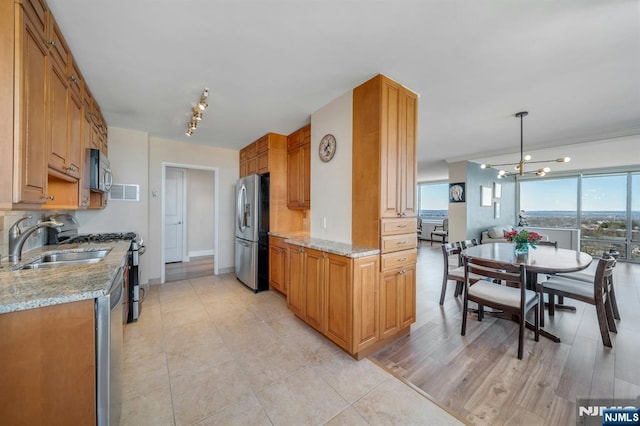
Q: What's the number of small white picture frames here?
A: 3